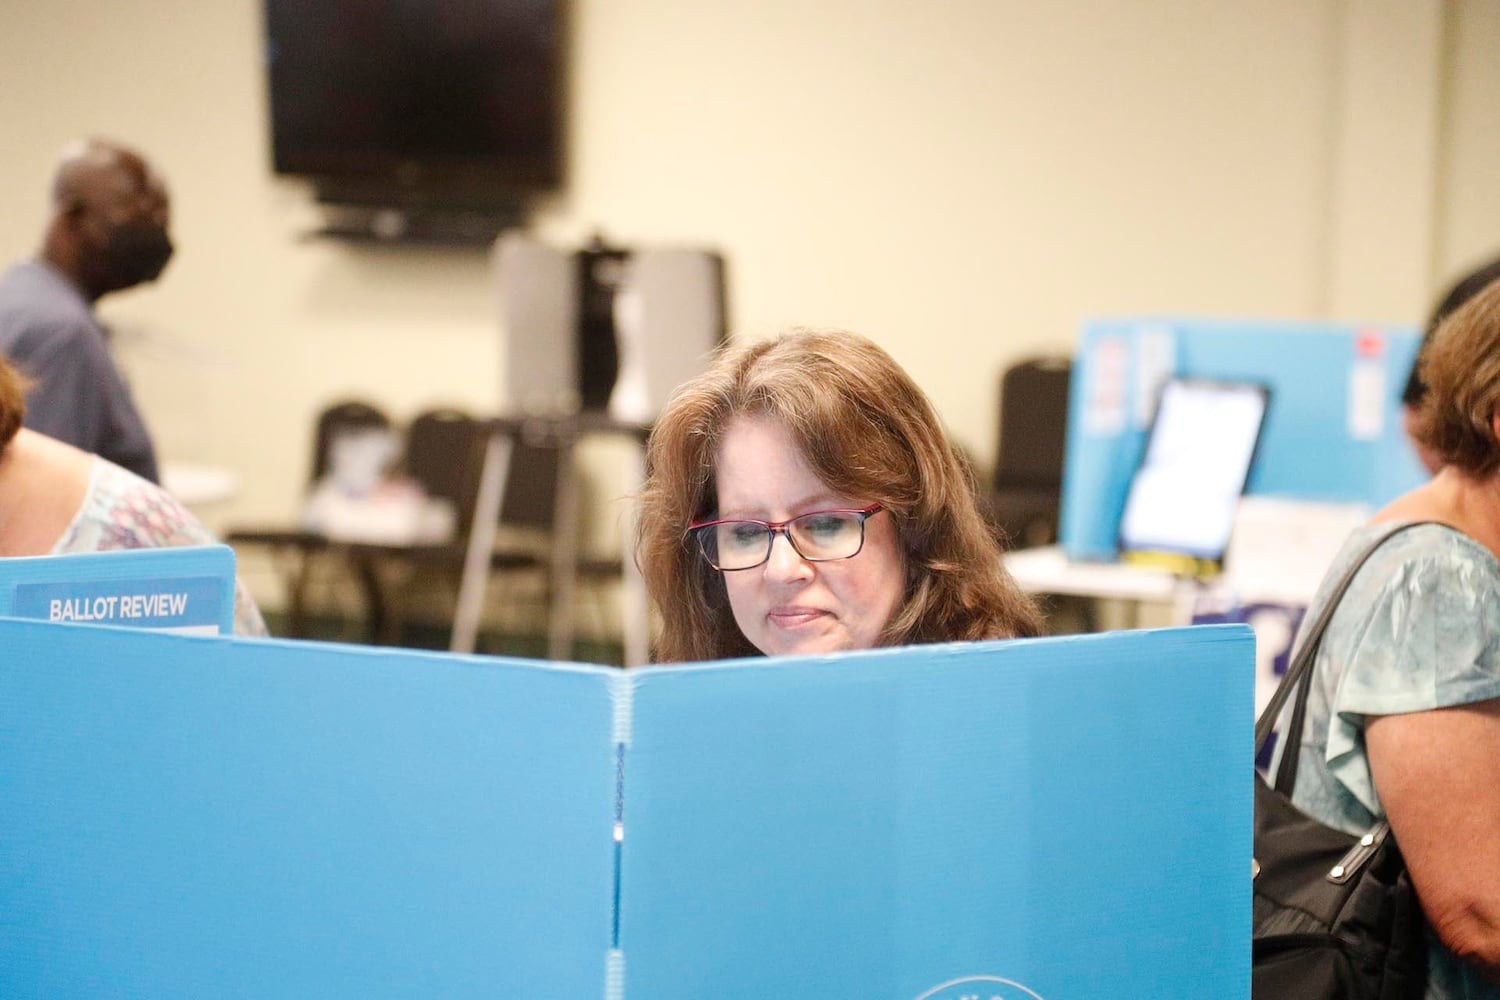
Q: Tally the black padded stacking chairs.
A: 4